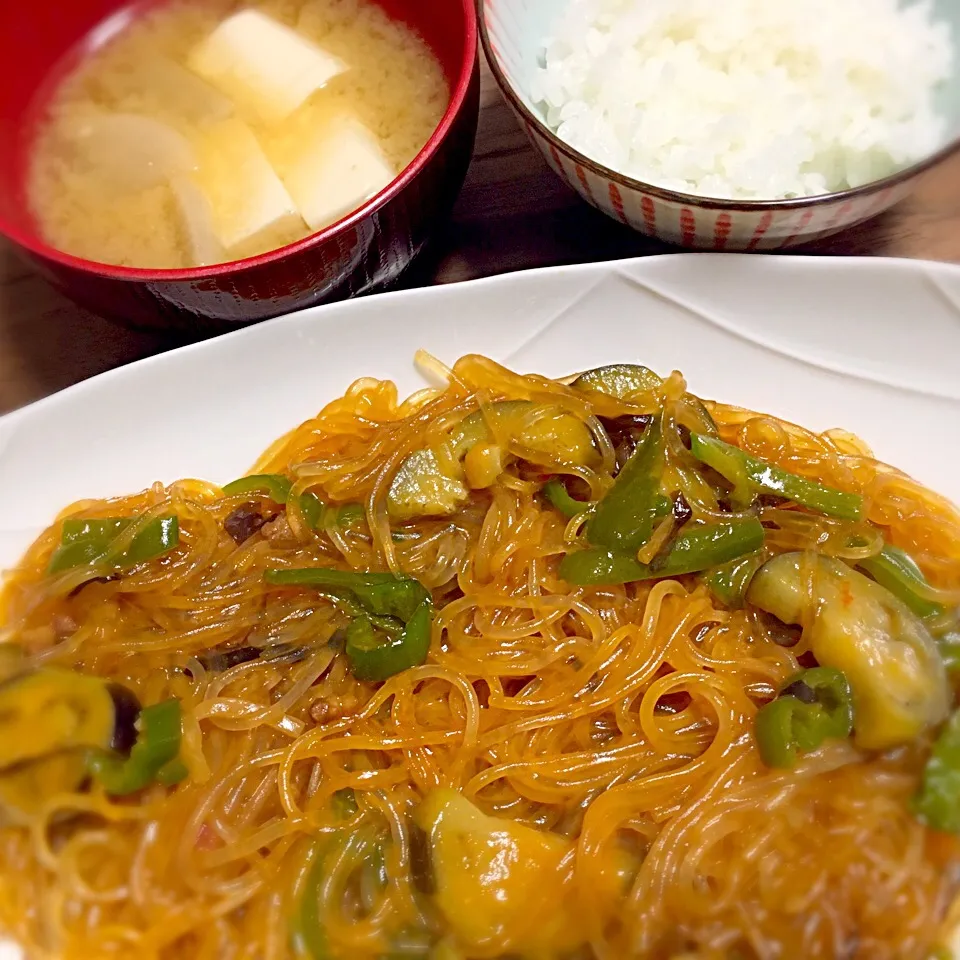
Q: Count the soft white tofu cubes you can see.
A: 3